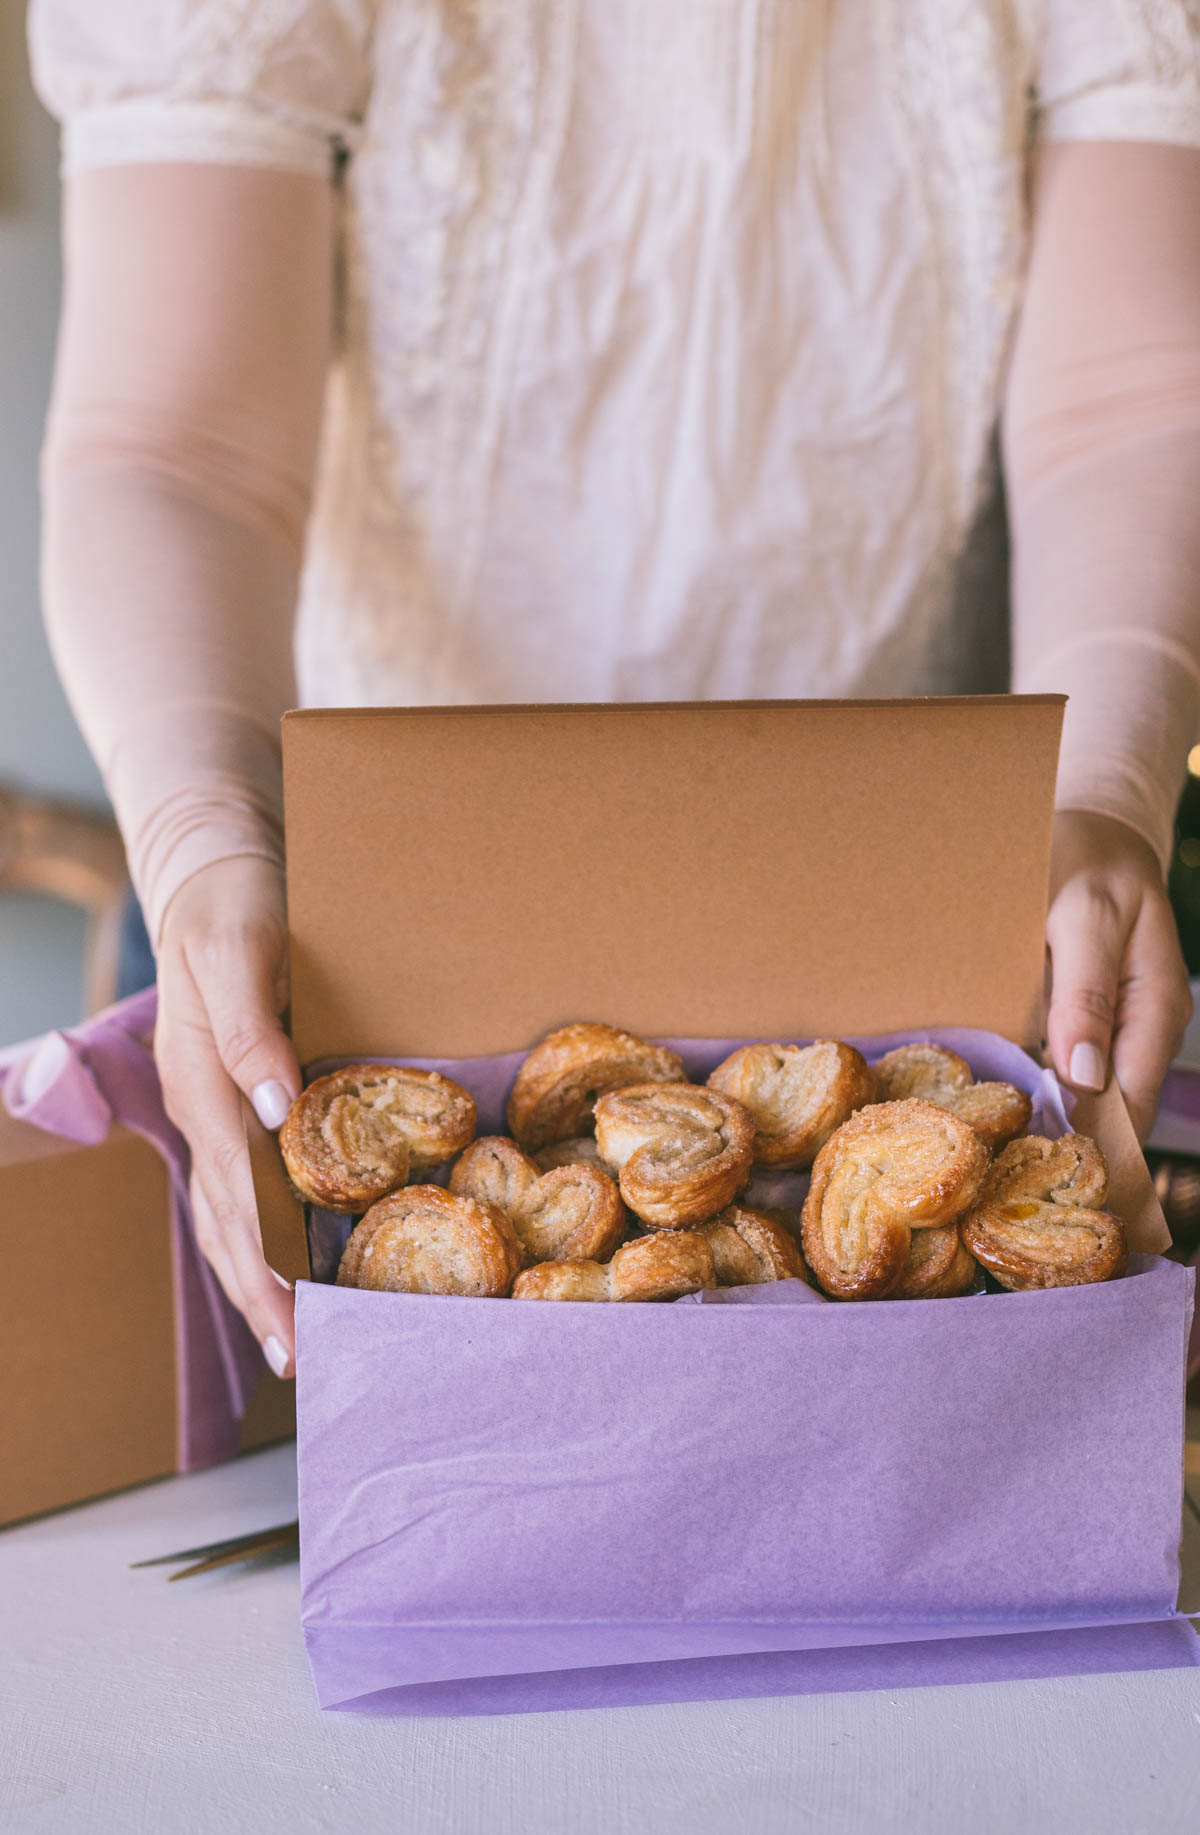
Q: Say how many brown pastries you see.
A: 13